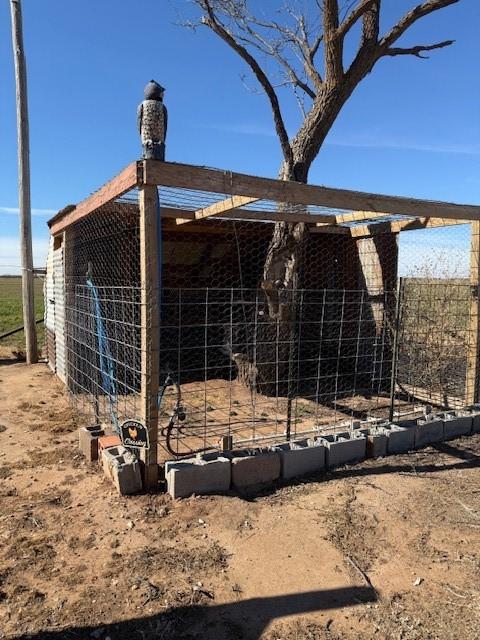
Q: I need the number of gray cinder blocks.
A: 11